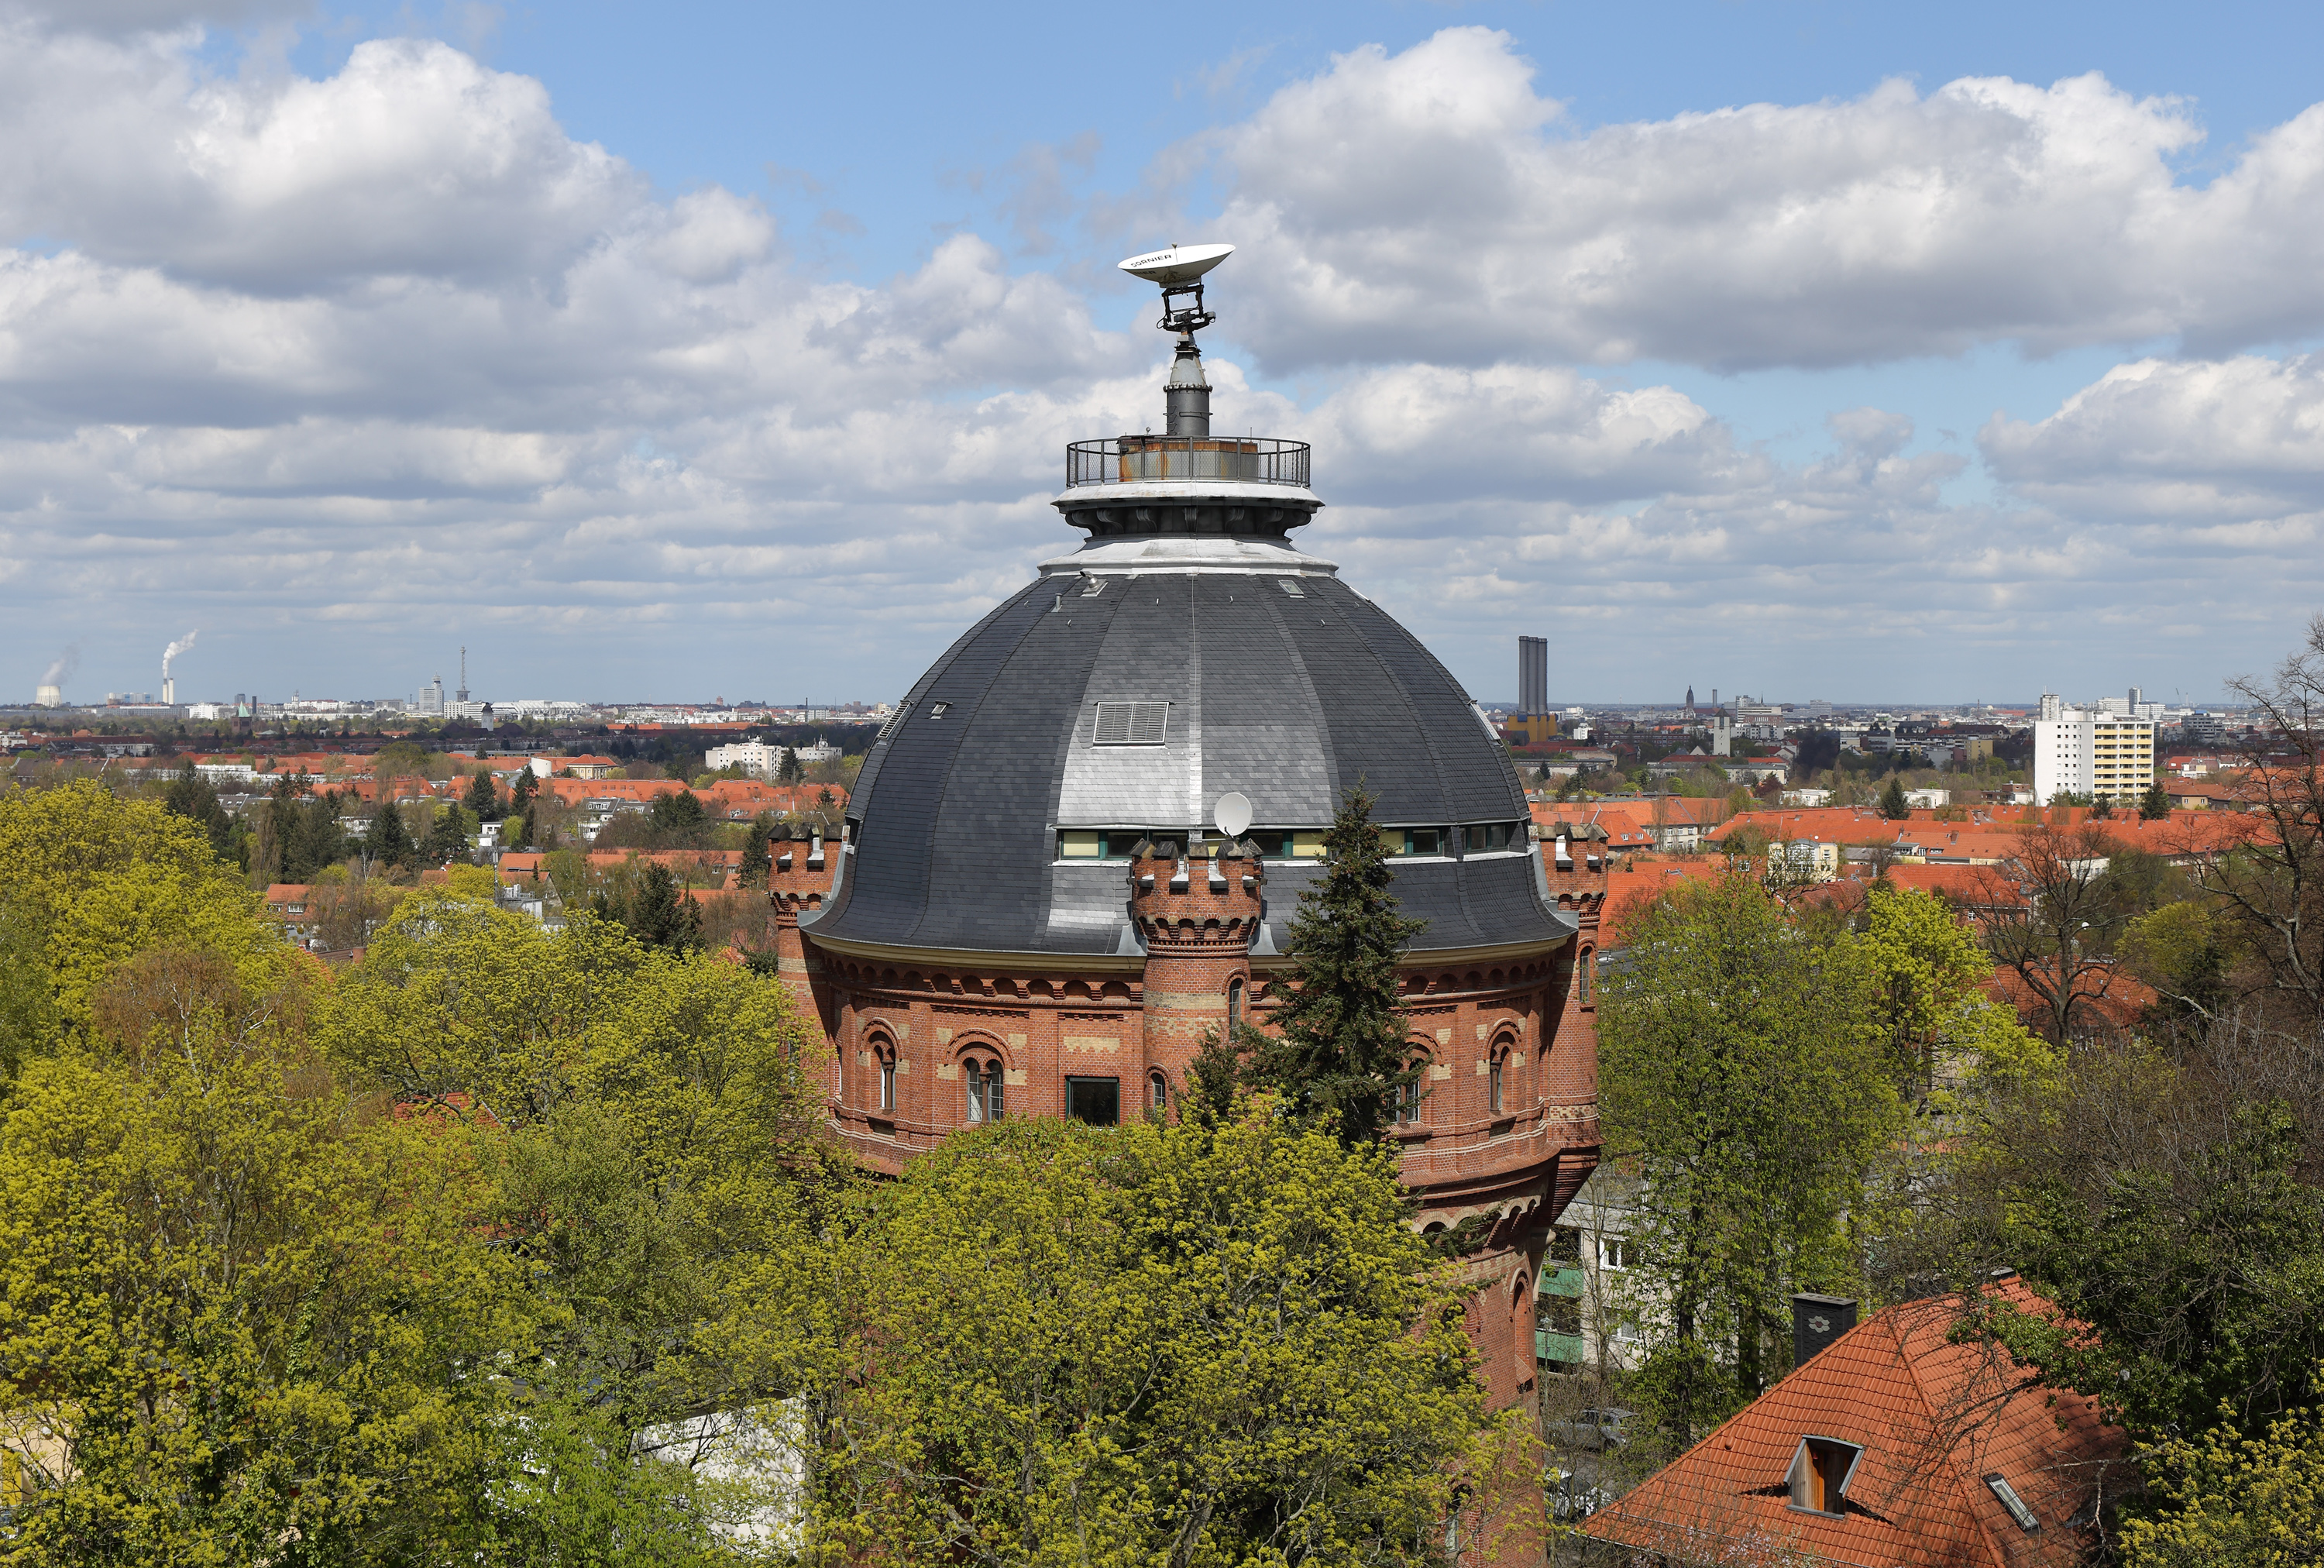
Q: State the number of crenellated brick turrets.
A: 3